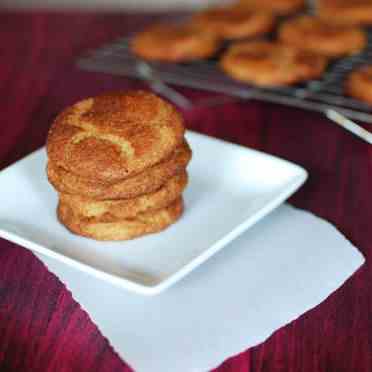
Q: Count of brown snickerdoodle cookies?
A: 11